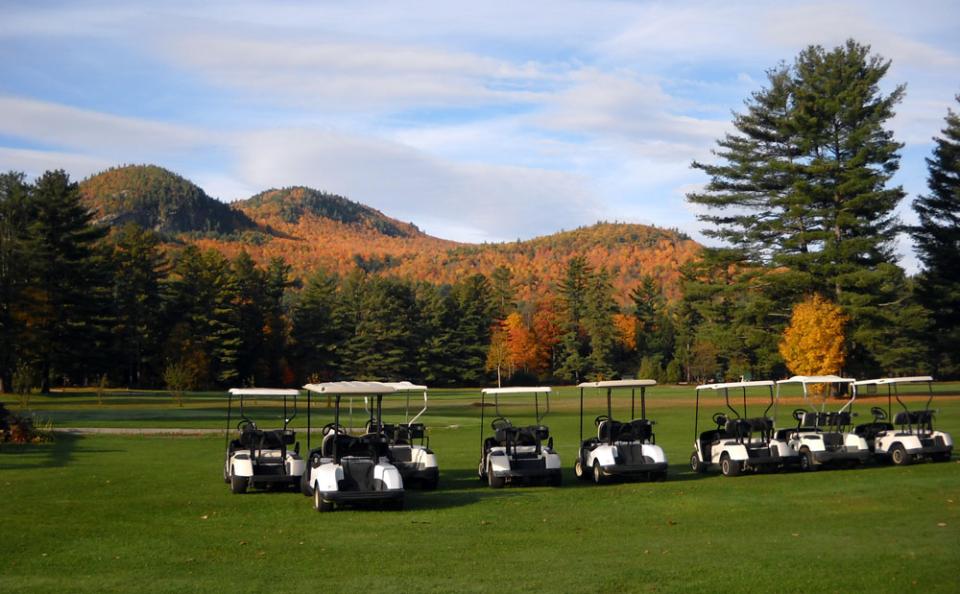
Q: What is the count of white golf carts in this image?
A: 8